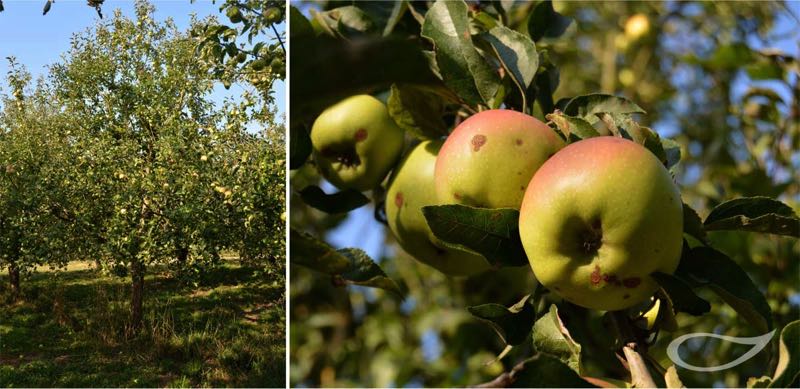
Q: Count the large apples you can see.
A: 4